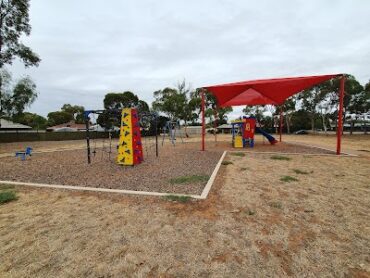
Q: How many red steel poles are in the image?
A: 4